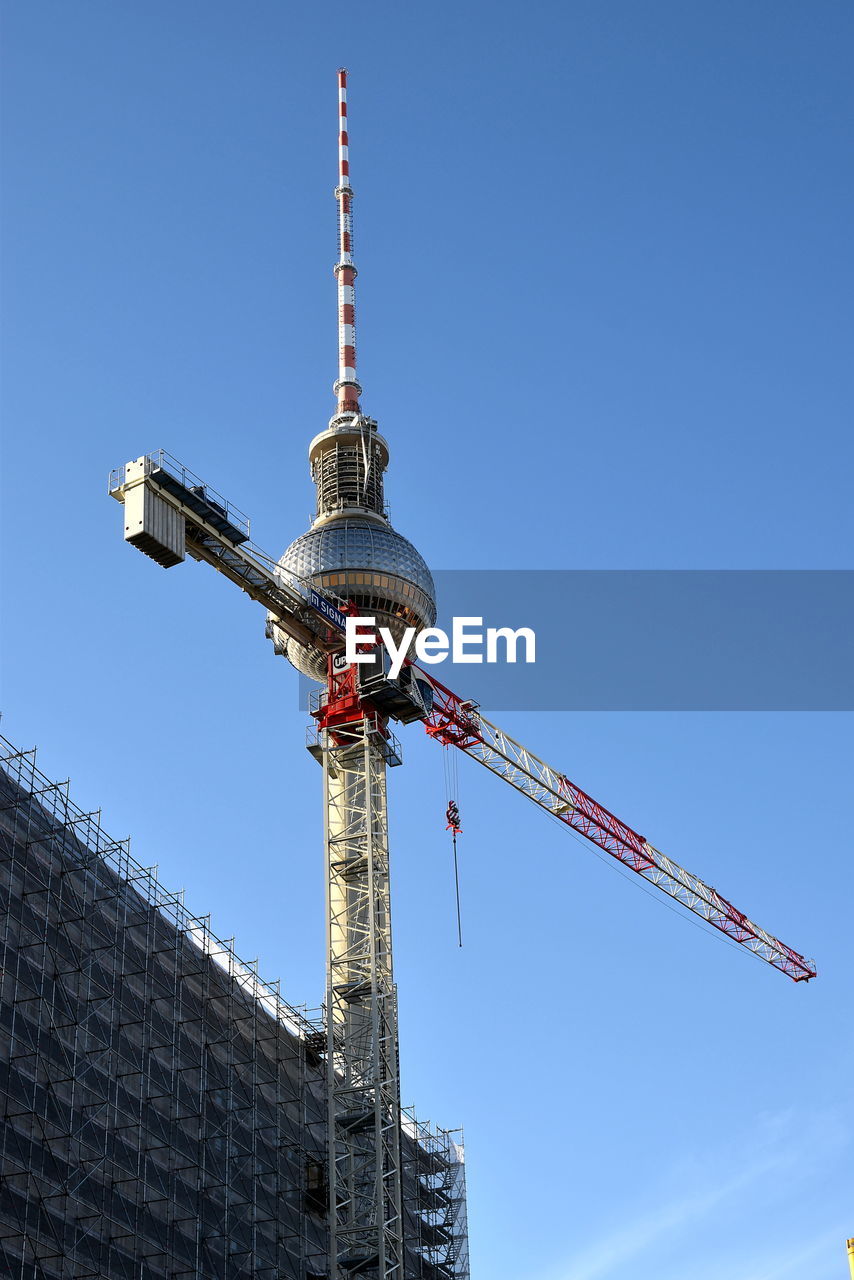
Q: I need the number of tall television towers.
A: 1